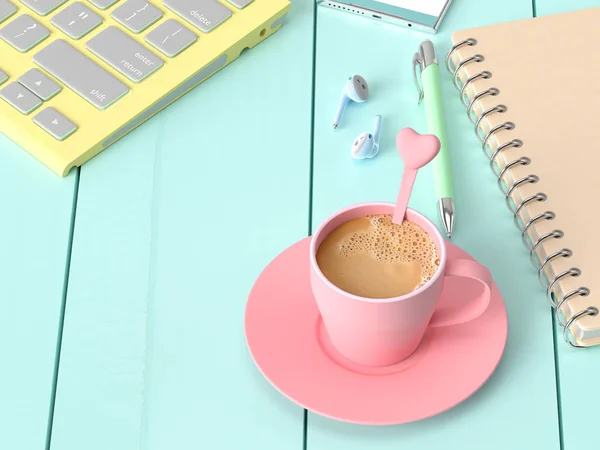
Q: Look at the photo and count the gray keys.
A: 15